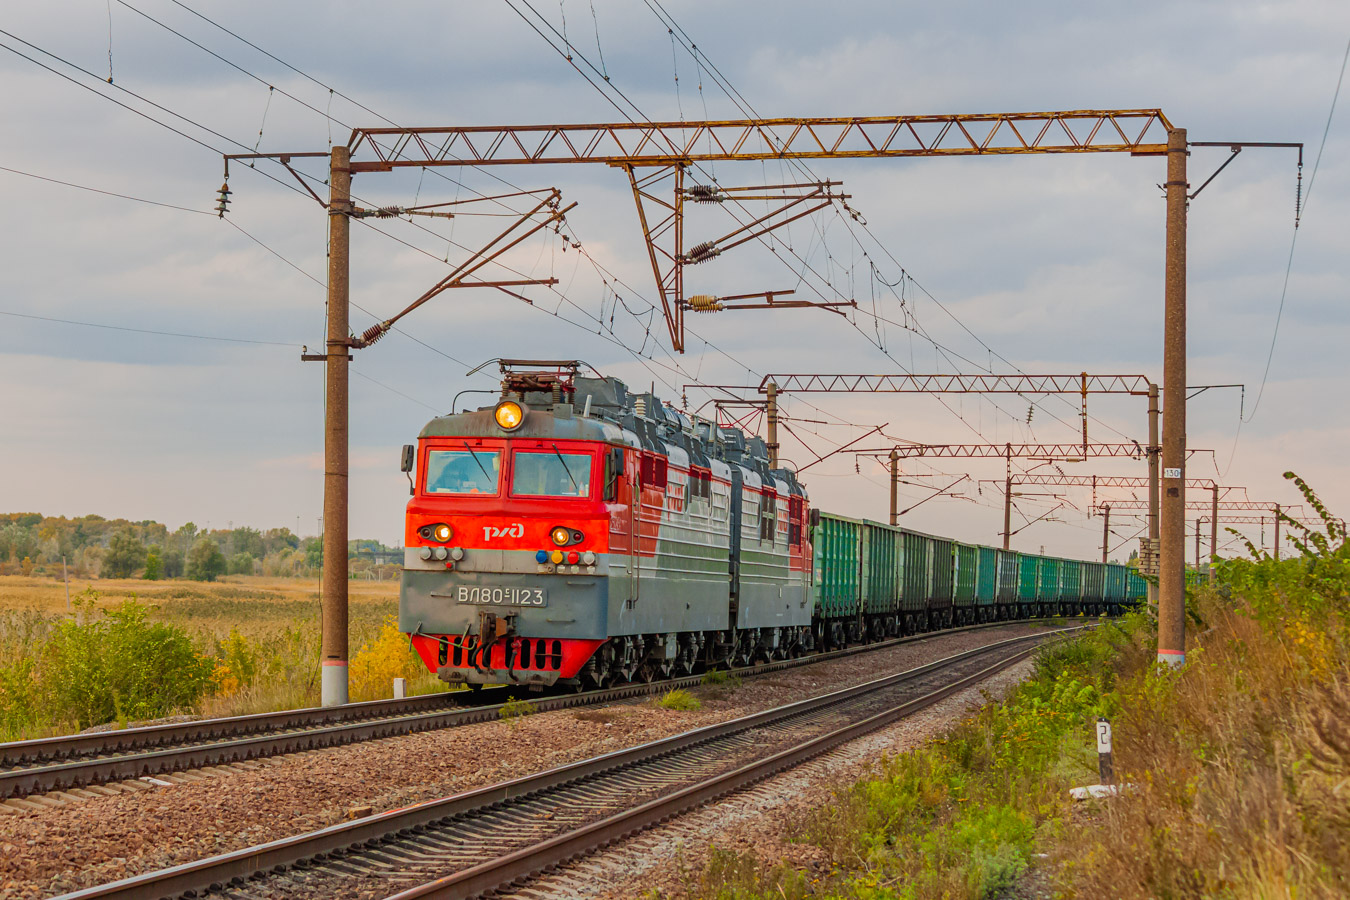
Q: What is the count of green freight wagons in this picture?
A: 13